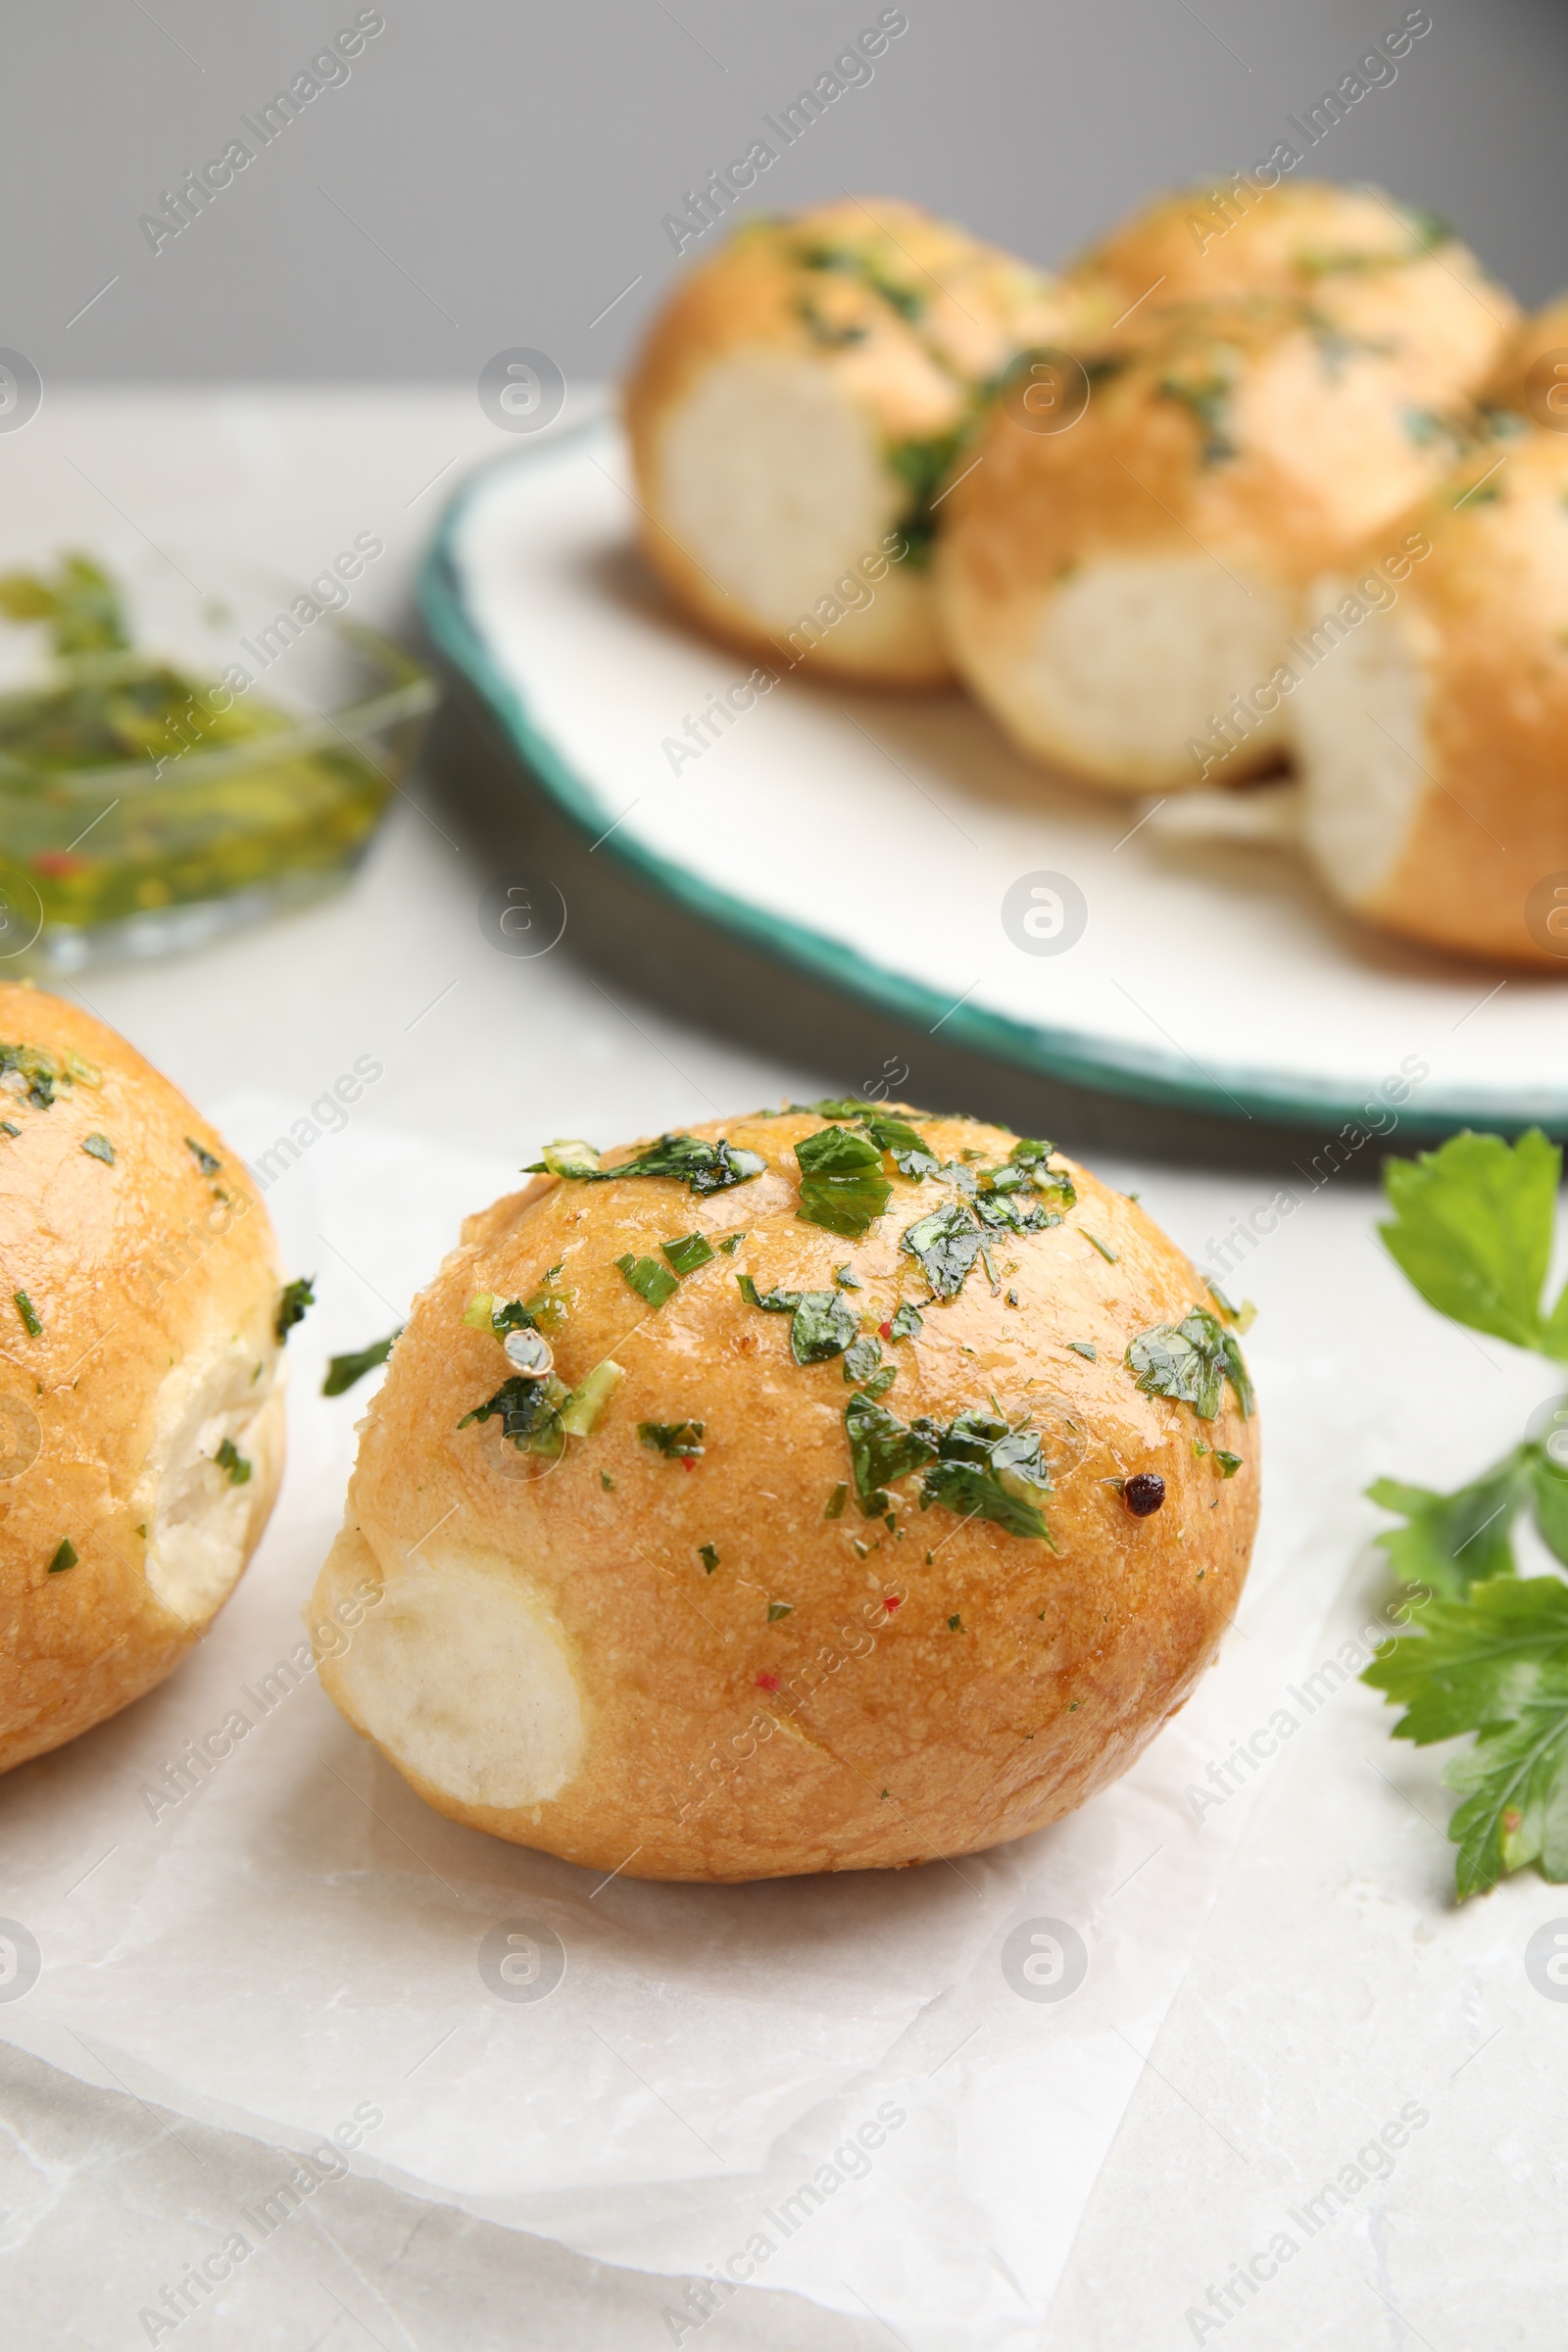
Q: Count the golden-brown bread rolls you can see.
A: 7